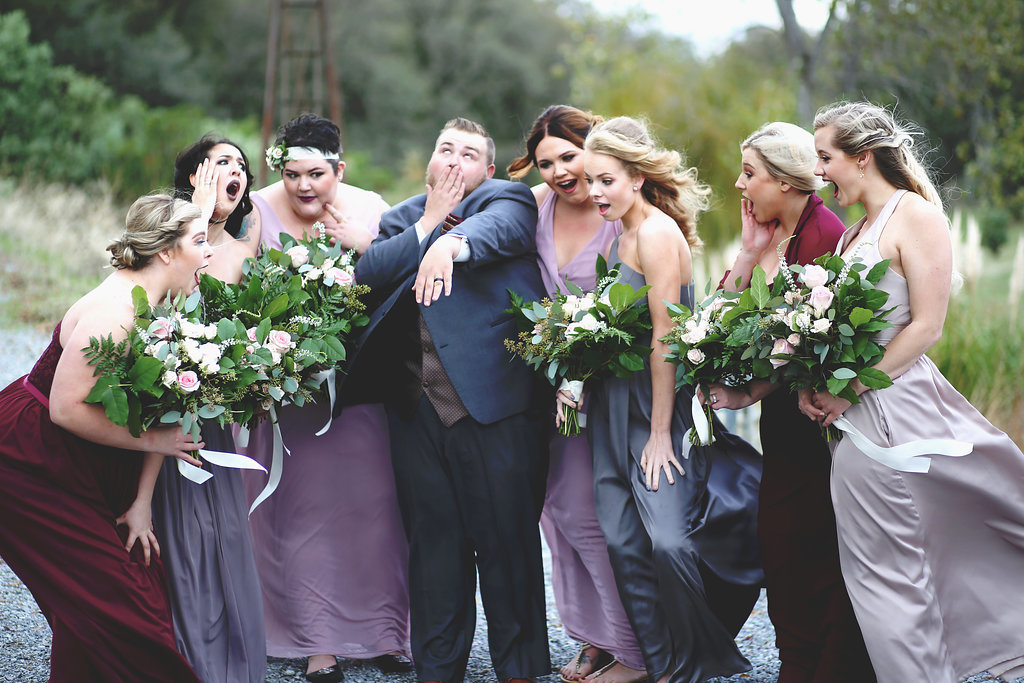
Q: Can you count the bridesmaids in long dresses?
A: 7